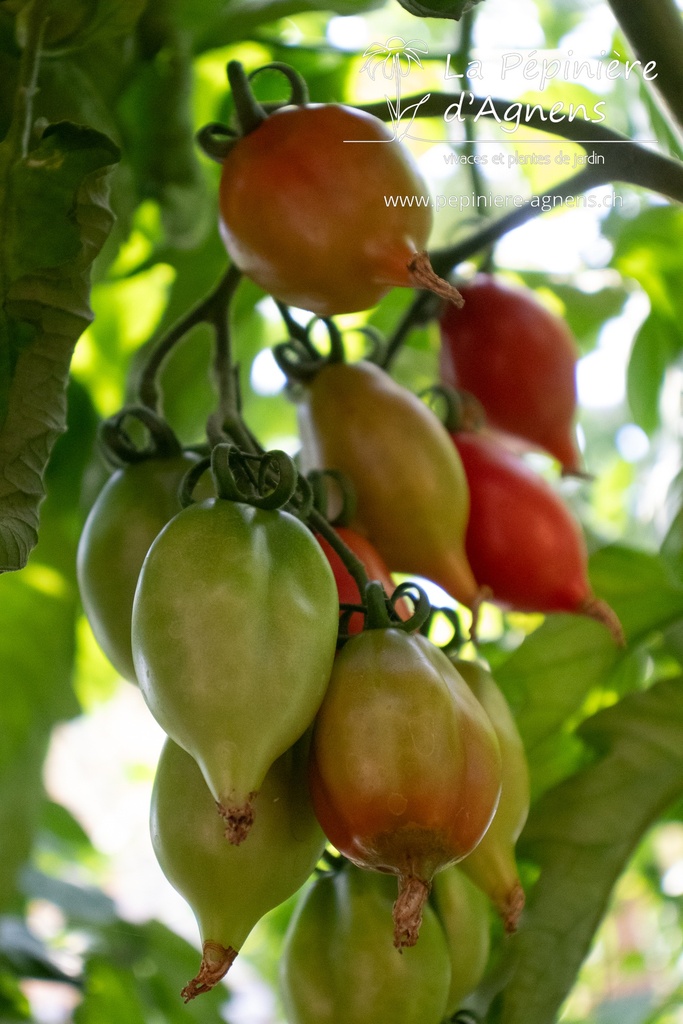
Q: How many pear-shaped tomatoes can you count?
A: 12